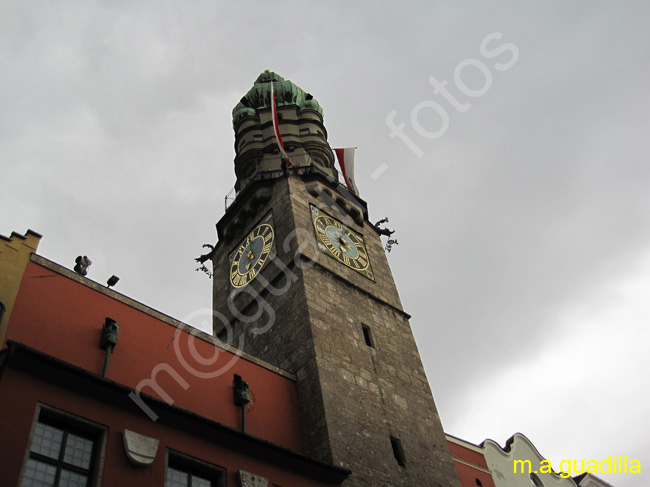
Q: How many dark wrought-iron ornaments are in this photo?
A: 2